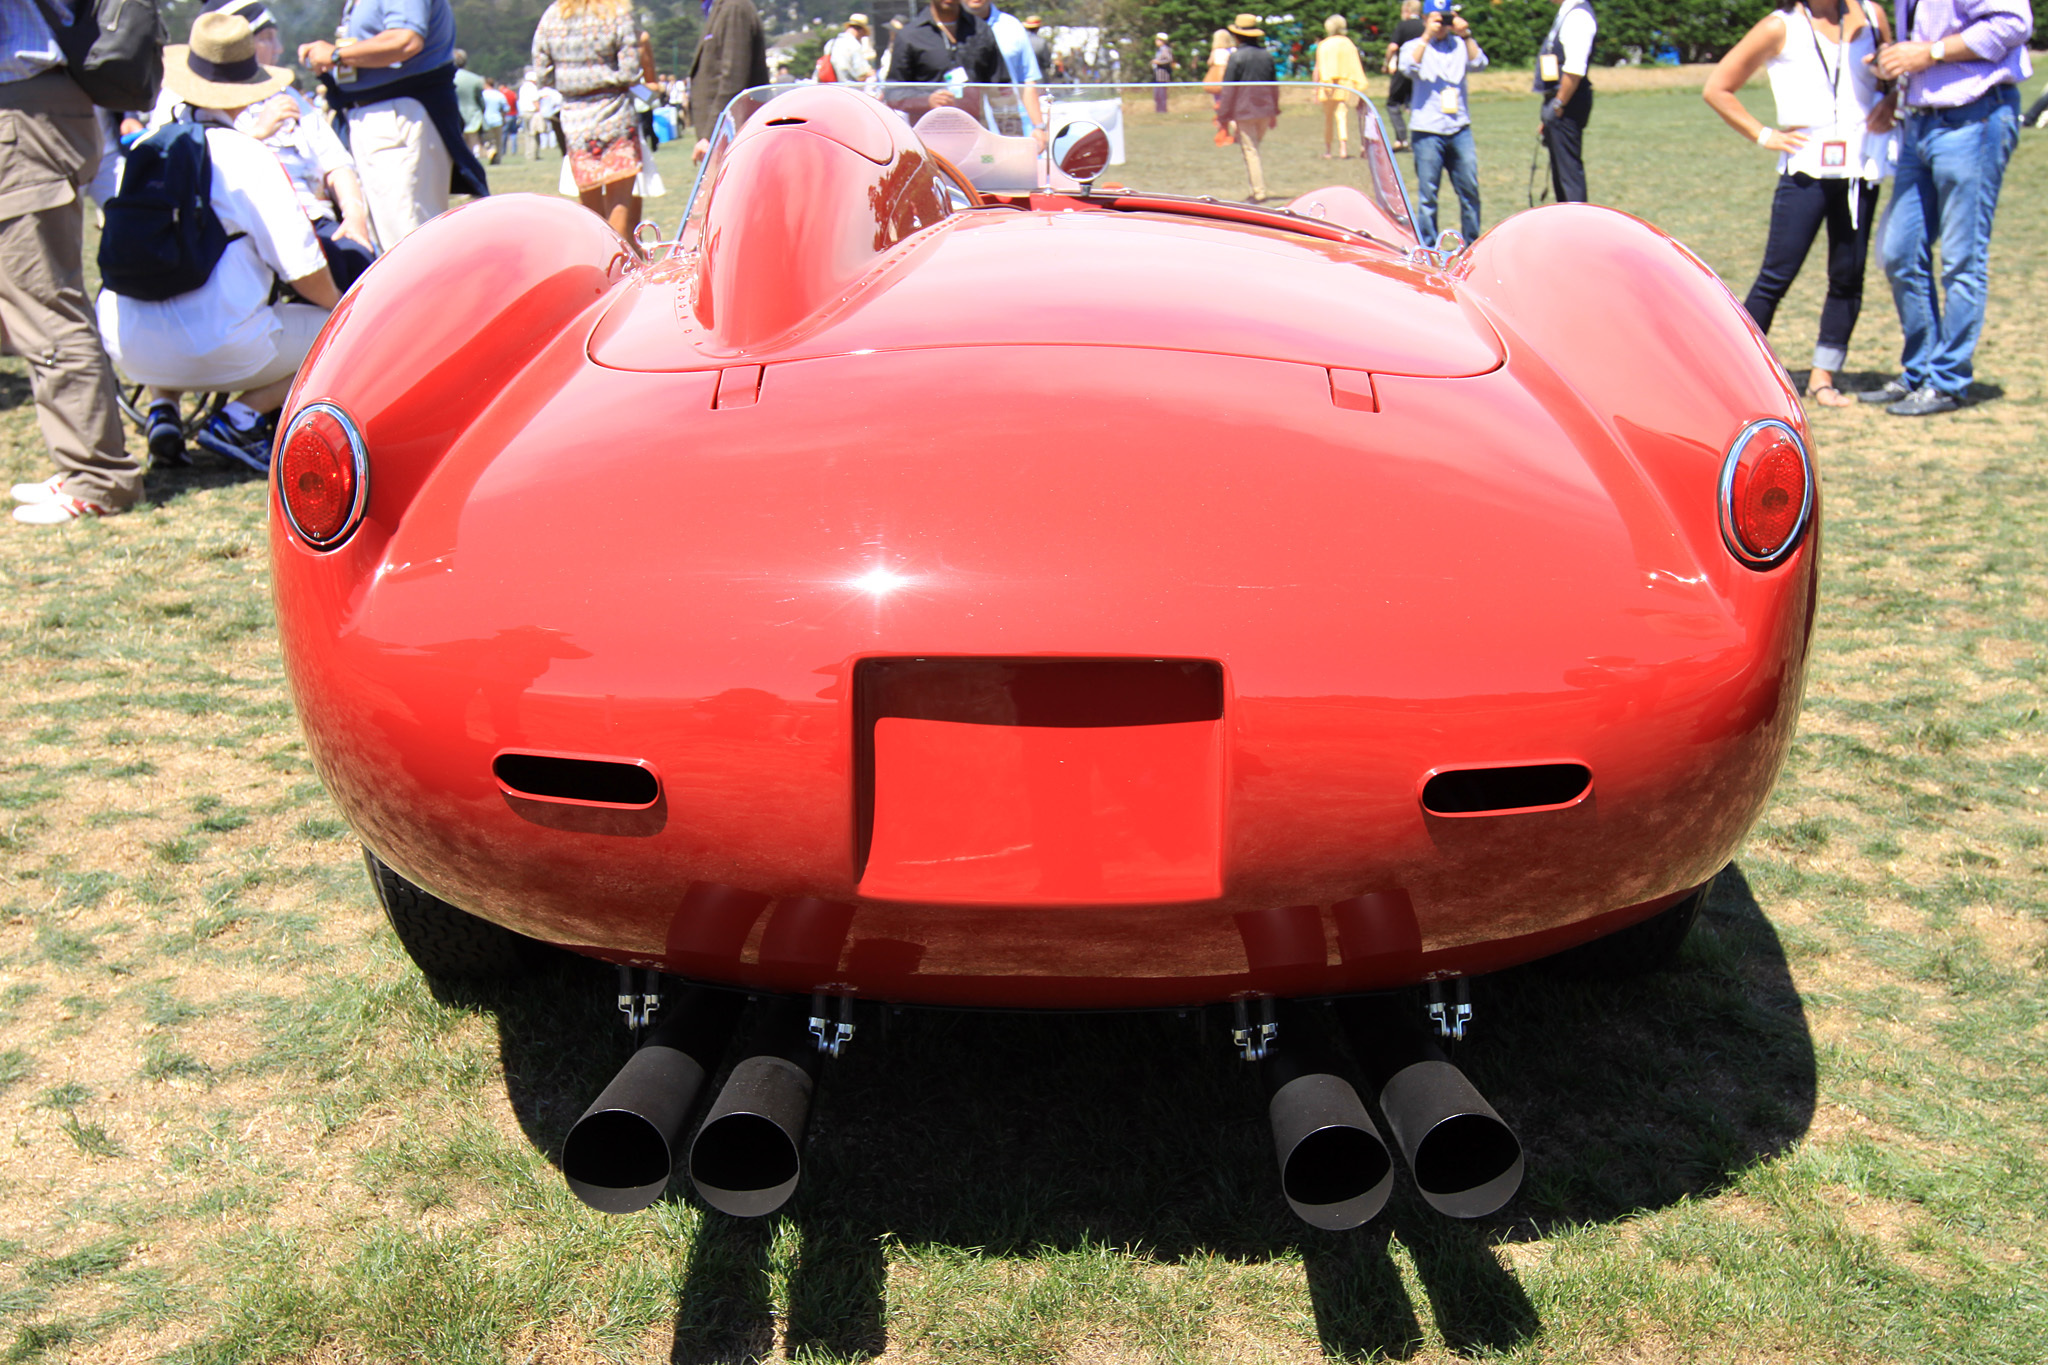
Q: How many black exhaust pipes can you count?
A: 4